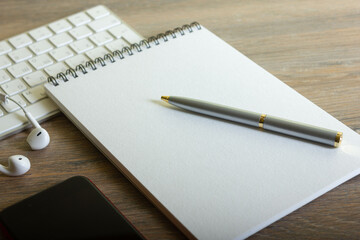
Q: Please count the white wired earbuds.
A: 2